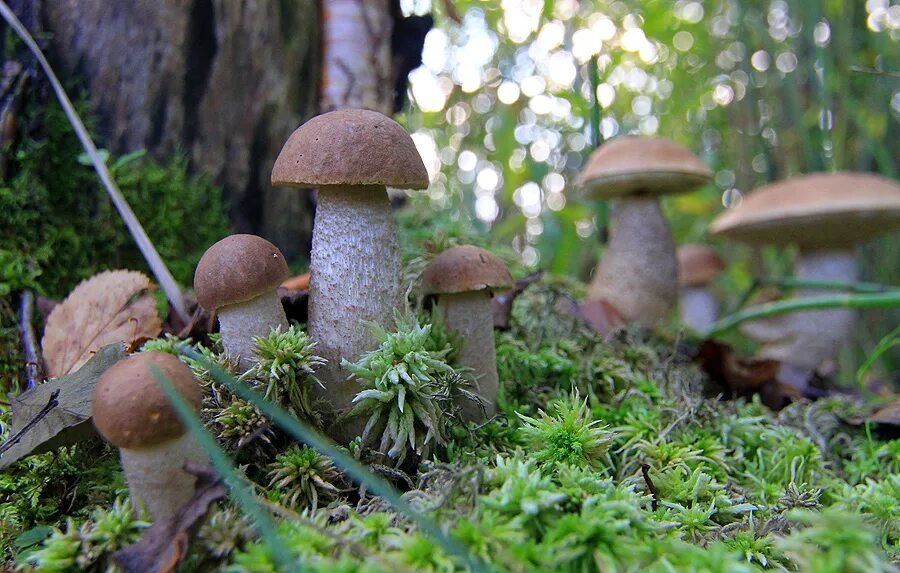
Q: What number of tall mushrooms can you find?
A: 3